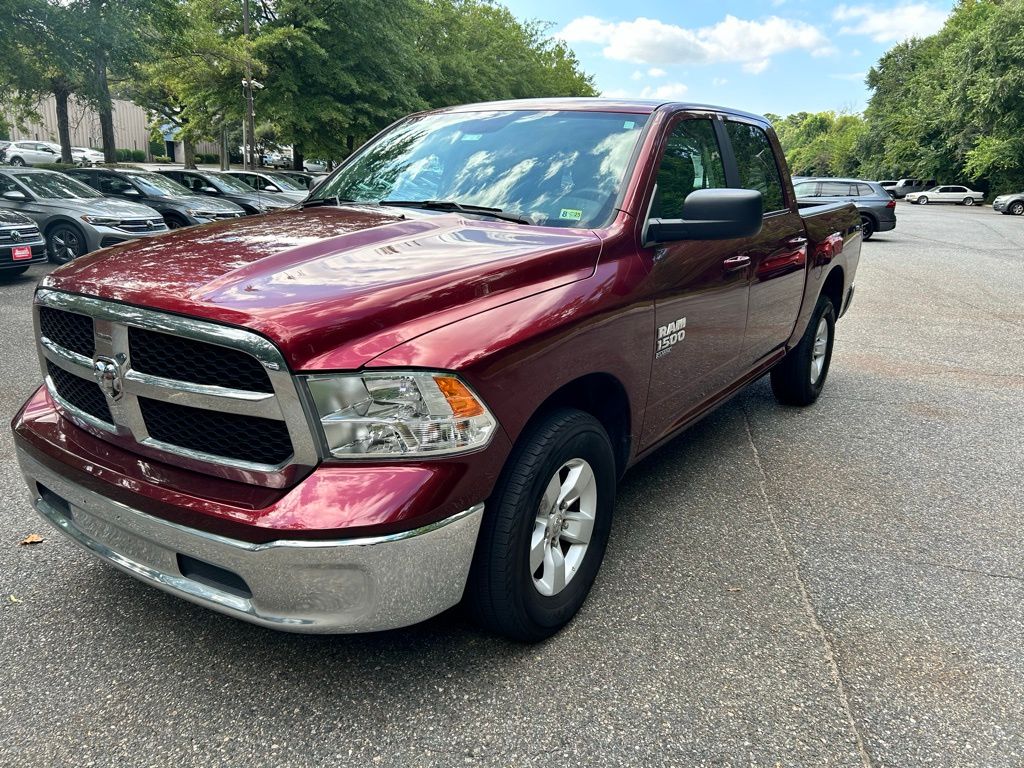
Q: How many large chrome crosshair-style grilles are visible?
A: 1